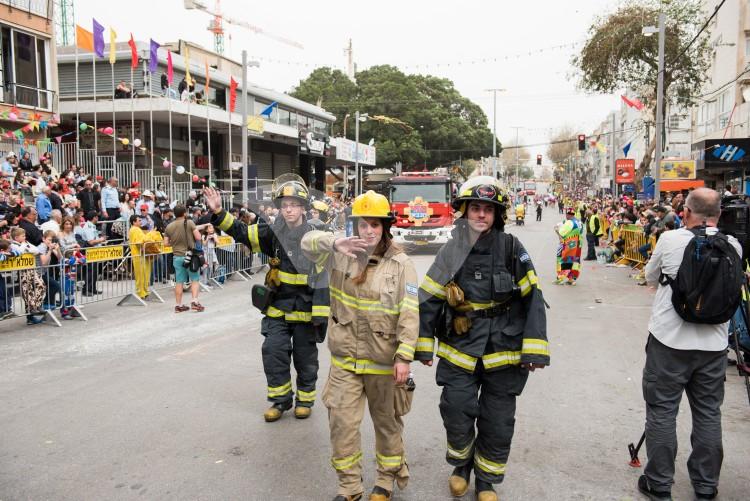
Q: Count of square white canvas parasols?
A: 0